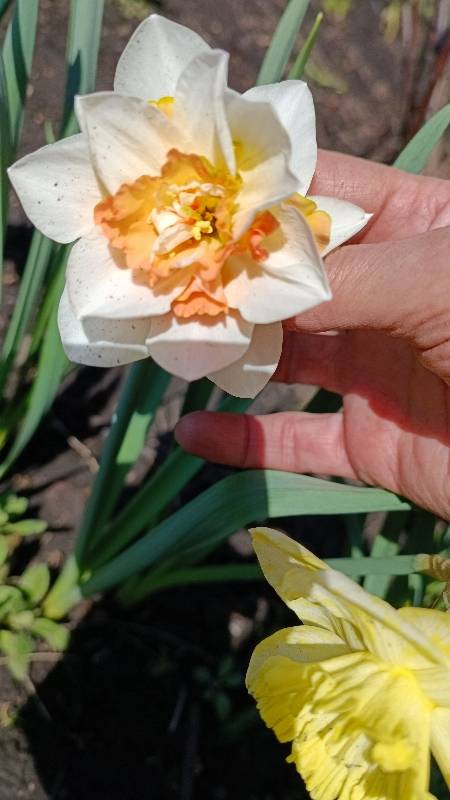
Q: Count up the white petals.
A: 12